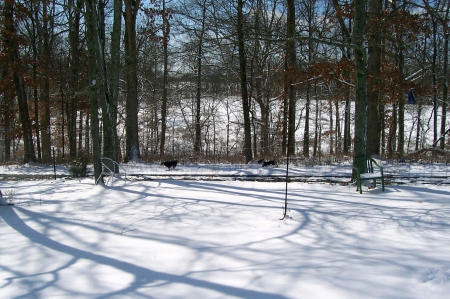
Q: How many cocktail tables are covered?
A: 0